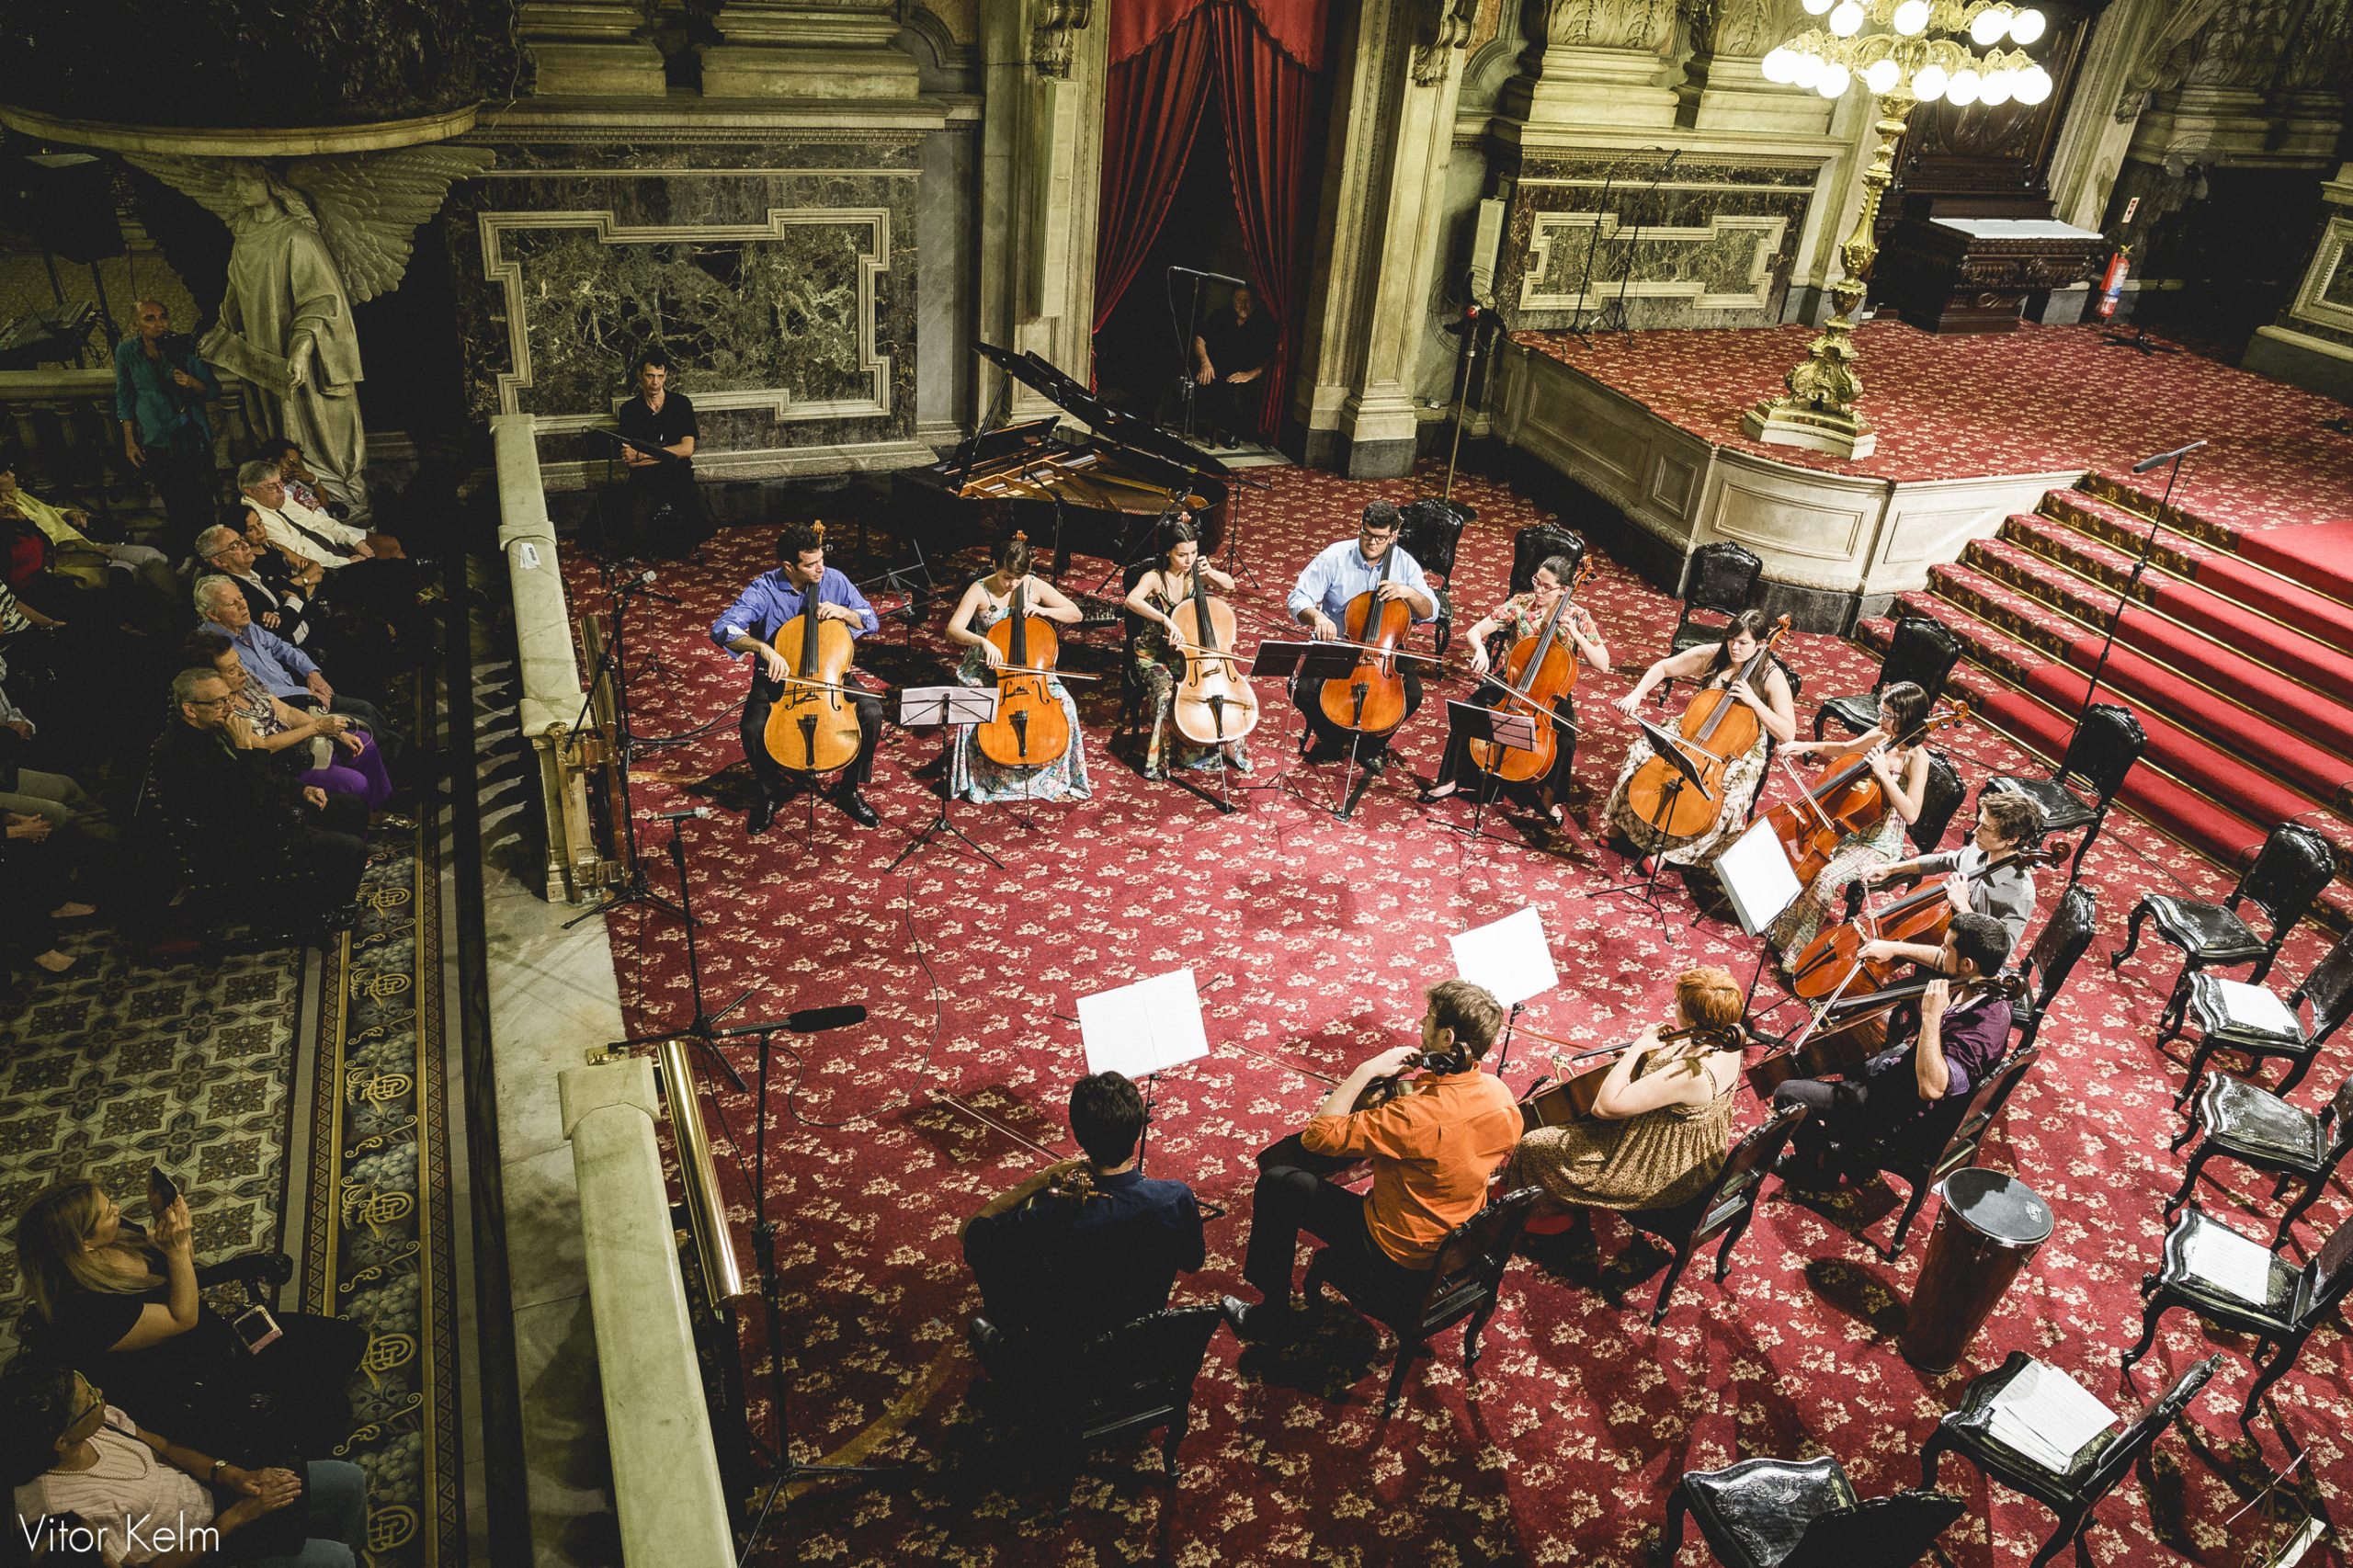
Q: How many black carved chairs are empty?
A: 11